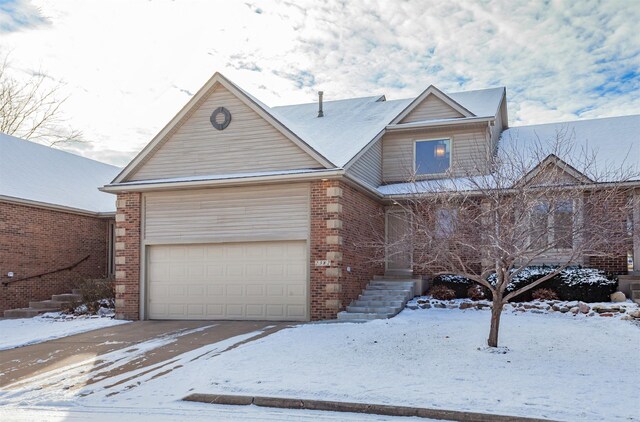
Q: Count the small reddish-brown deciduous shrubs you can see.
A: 3